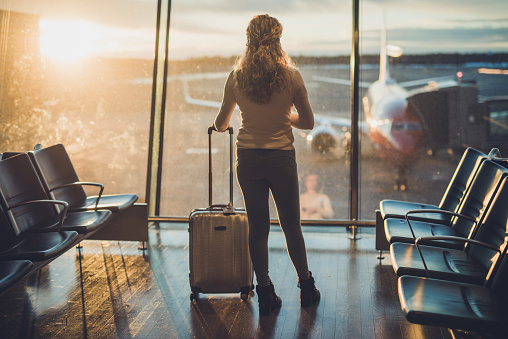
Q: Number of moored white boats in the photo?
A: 0